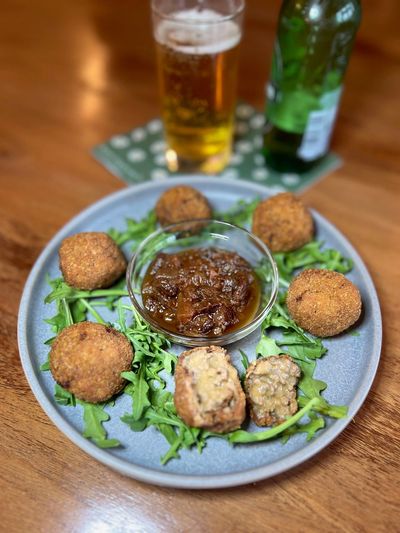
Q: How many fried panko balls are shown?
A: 6